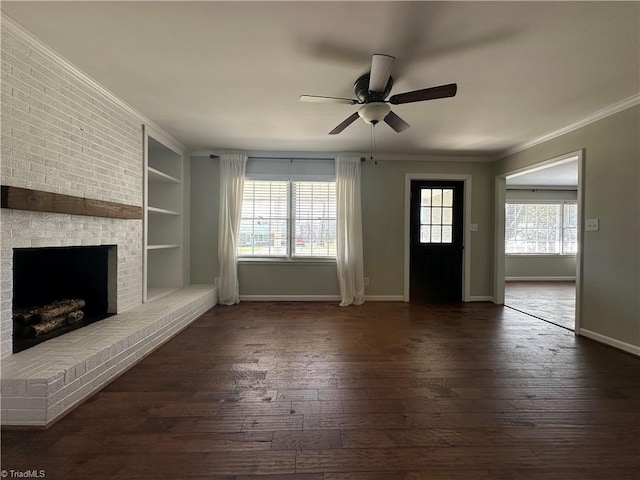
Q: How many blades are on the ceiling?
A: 5